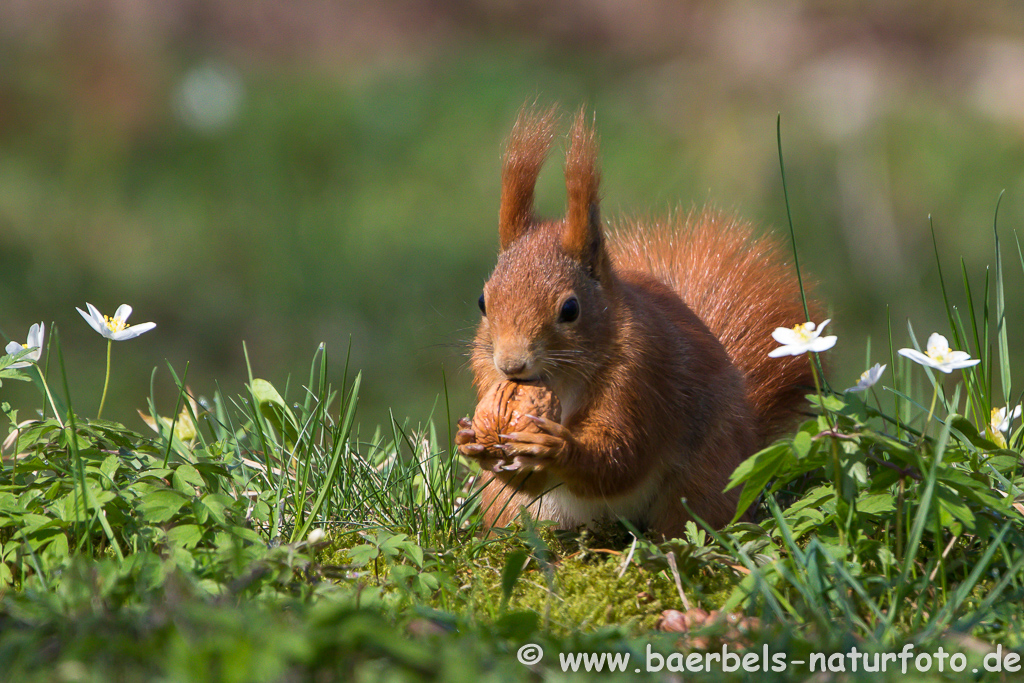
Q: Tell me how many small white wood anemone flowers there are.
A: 6